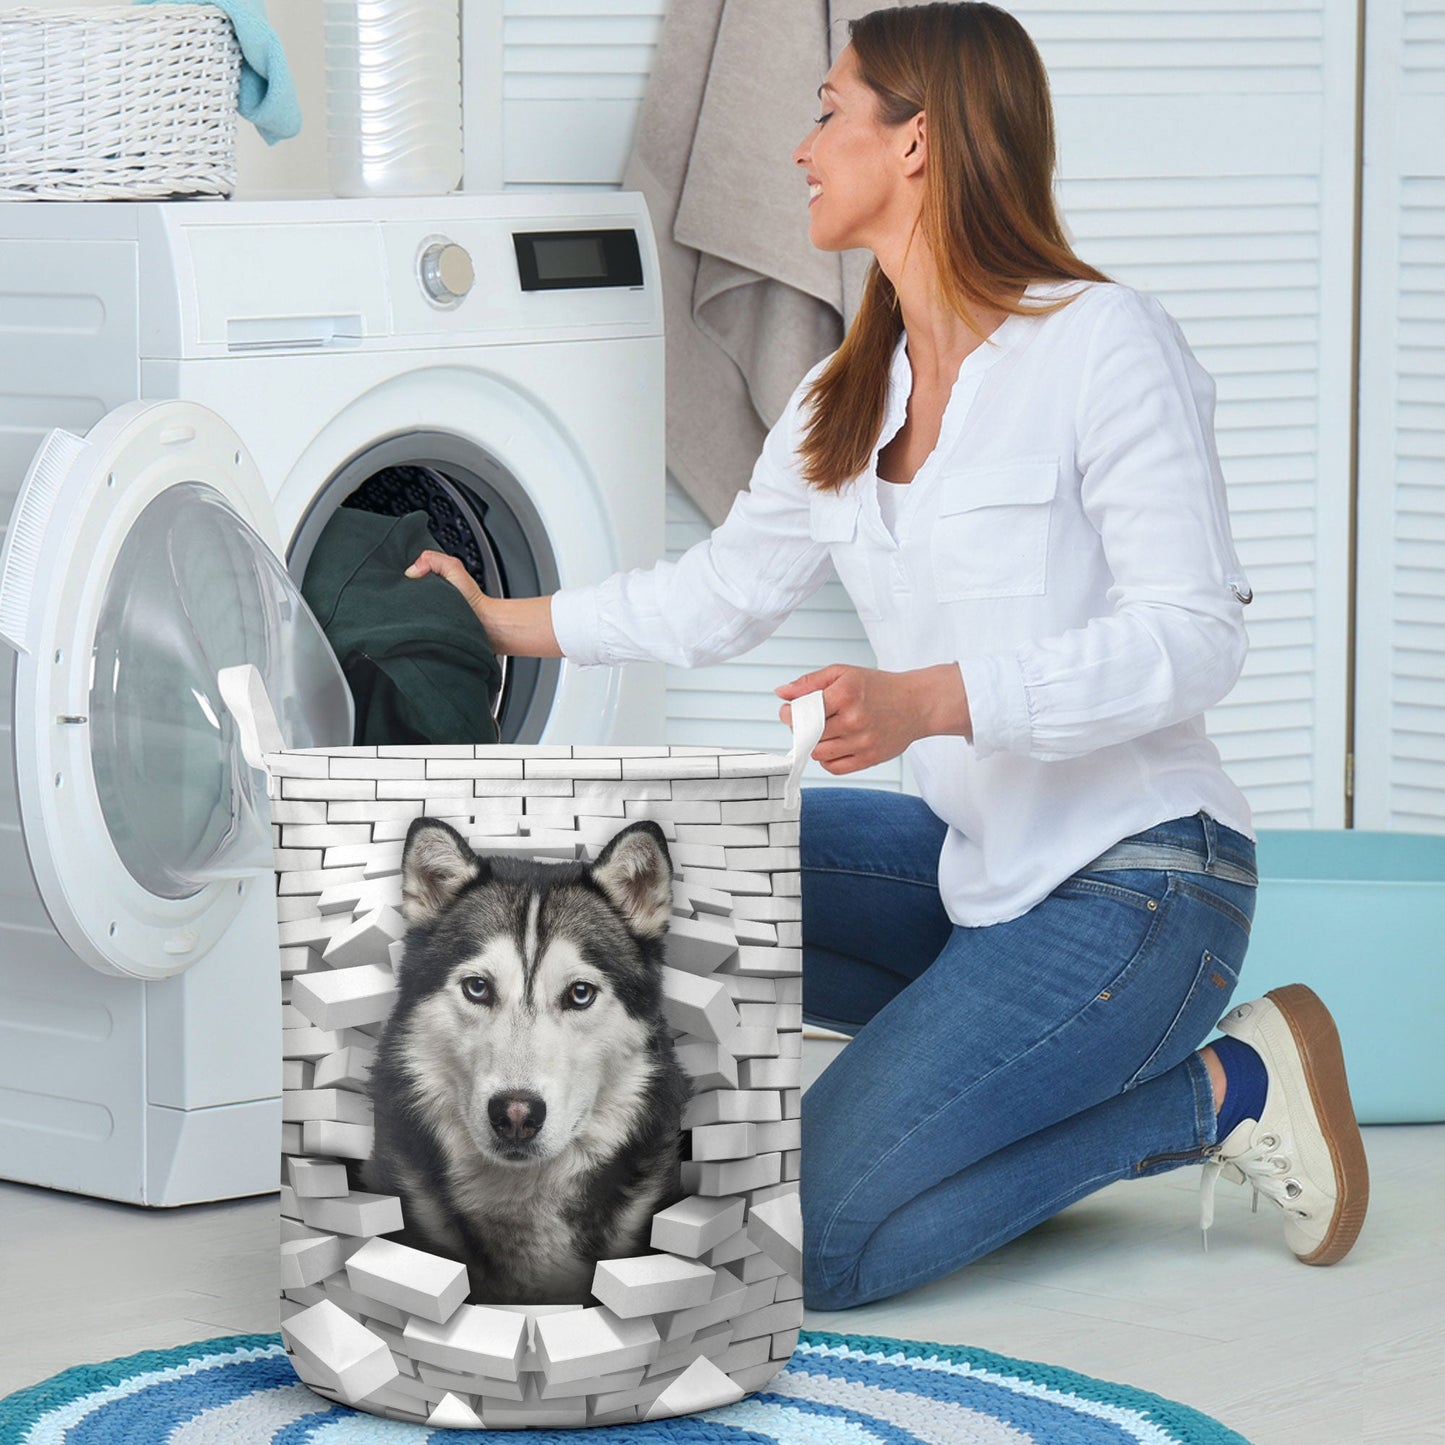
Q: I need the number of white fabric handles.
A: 2